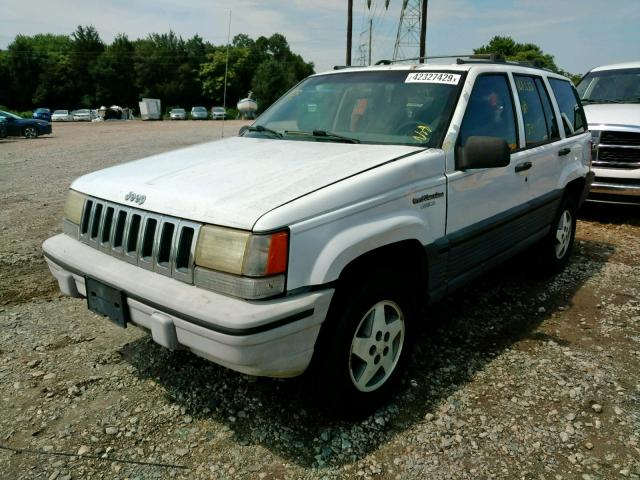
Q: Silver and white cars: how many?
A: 7